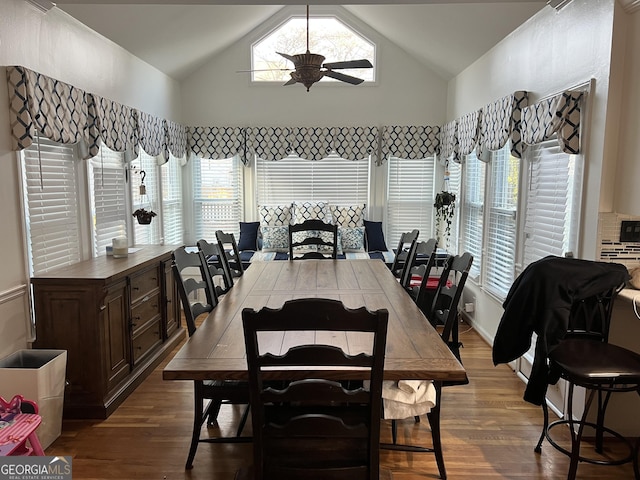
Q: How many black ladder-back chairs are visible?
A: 8